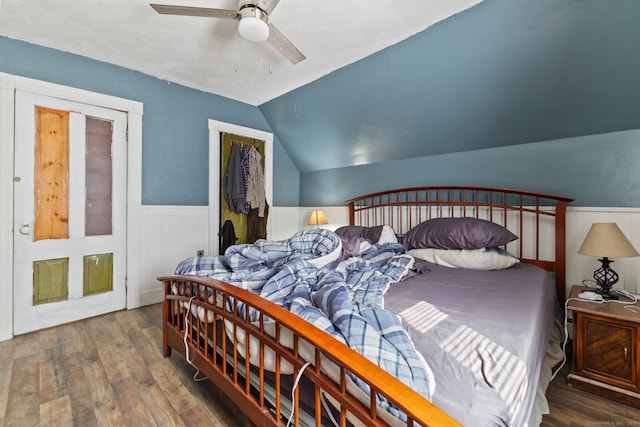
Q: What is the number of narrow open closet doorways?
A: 1